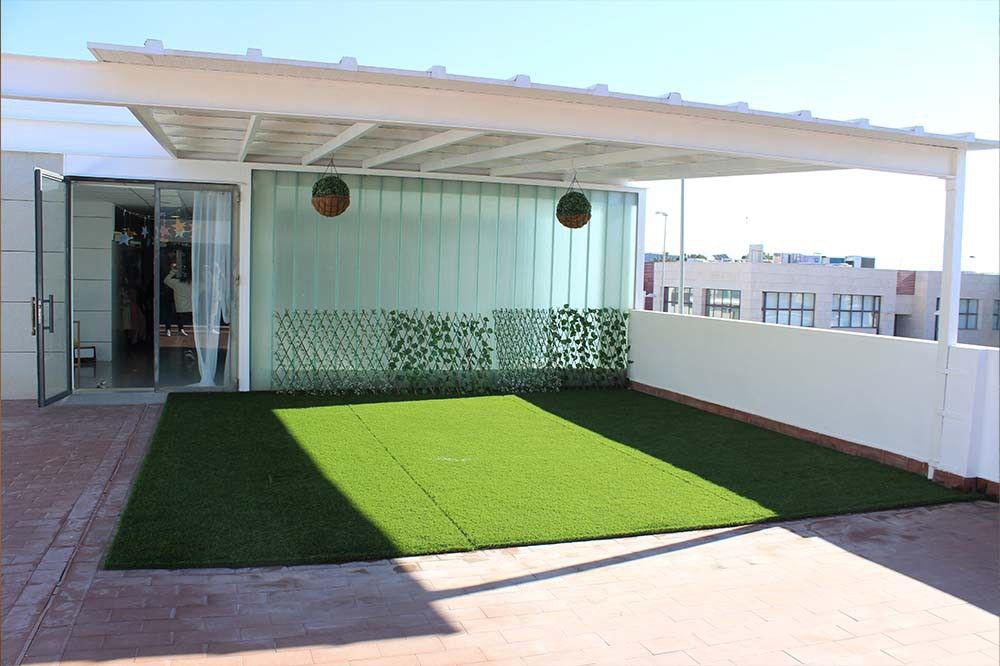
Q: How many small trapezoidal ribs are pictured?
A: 12